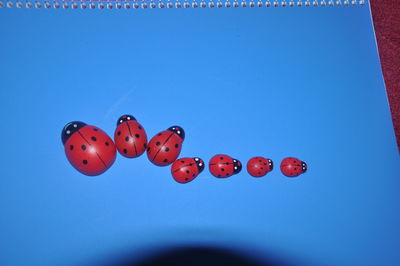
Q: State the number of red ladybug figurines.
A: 7